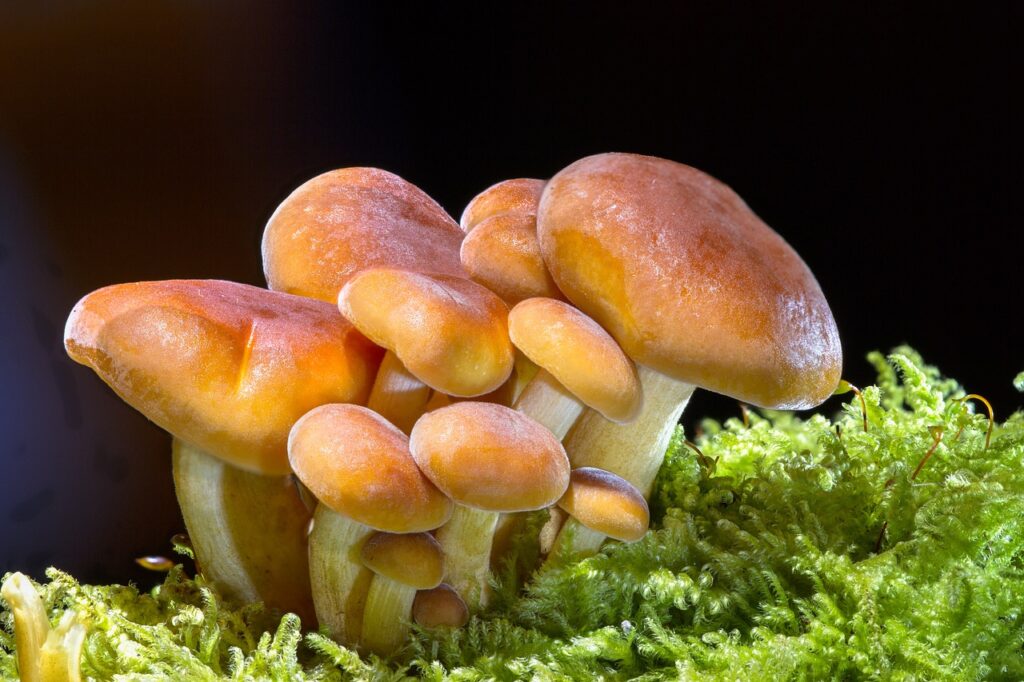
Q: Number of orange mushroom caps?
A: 12